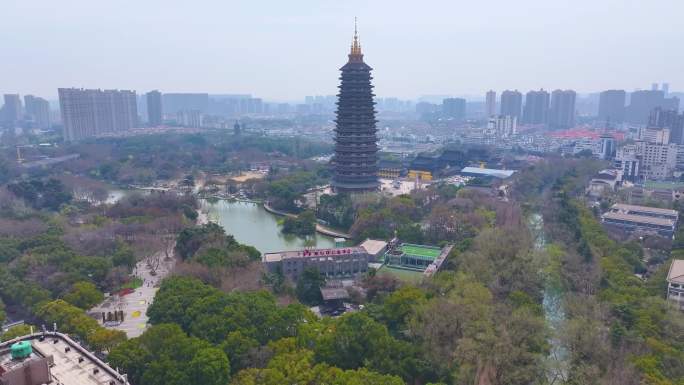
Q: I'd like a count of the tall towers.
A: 1